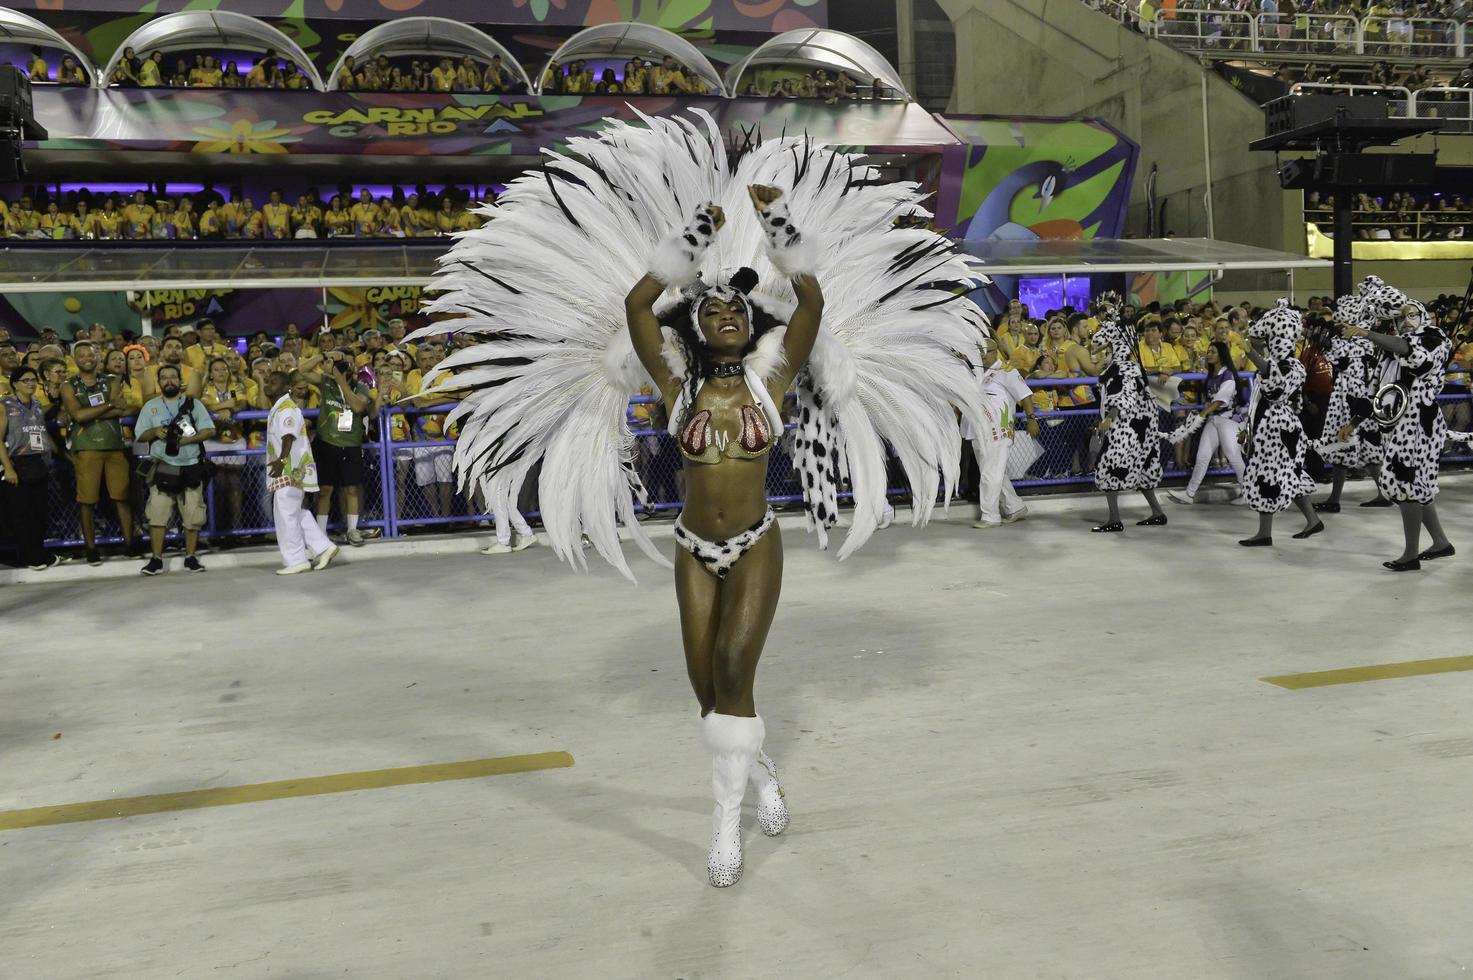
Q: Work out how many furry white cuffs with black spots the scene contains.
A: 2